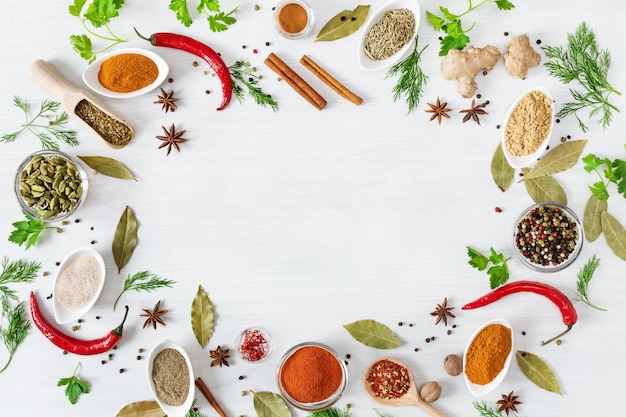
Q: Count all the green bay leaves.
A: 13